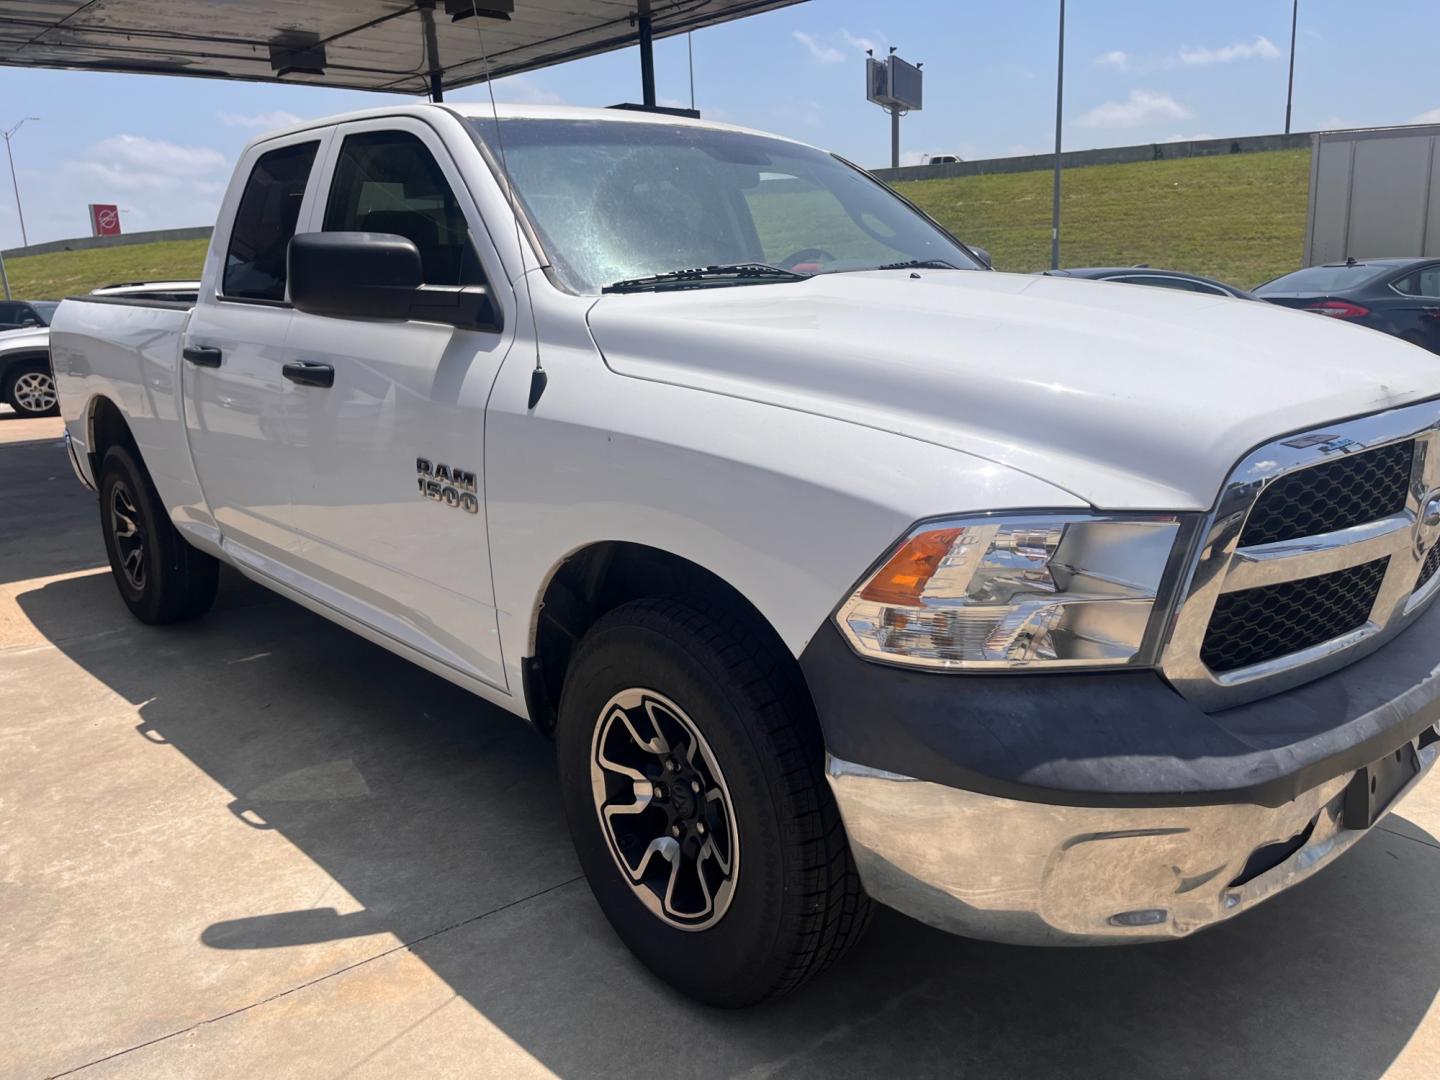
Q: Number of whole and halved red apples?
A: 0